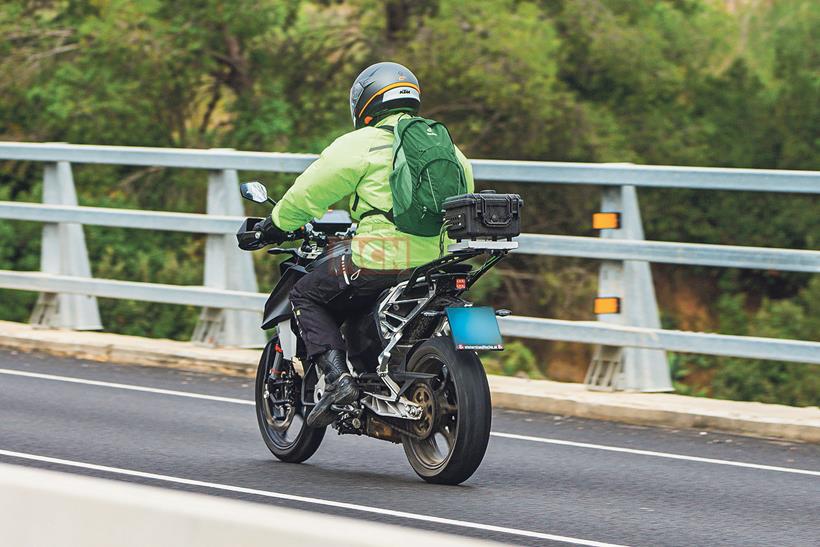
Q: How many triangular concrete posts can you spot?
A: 3